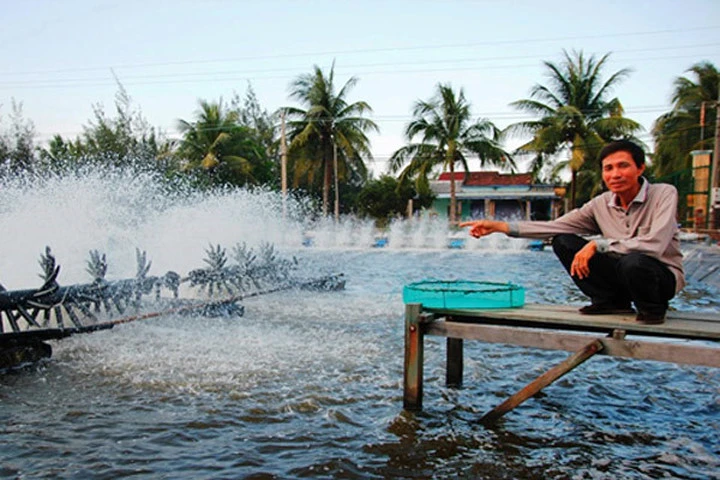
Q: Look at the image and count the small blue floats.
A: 4